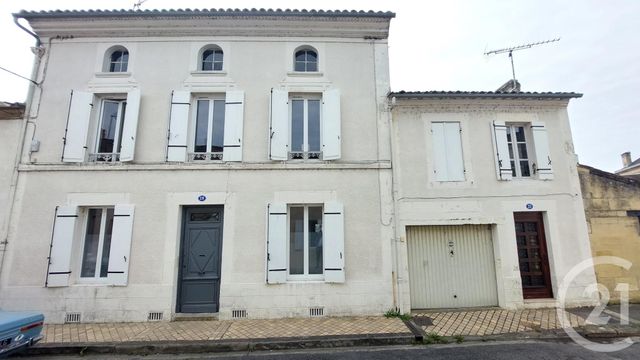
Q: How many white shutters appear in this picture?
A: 14